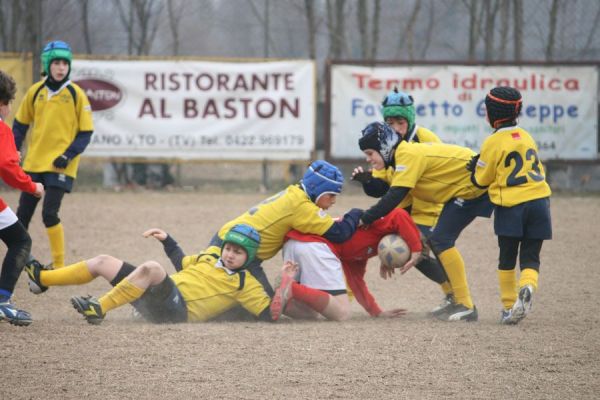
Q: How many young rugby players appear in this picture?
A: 8